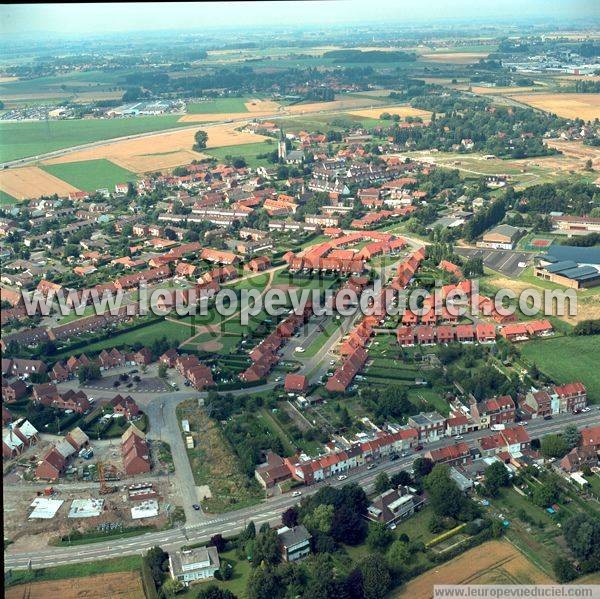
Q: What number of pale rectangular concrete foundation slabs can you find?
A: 3